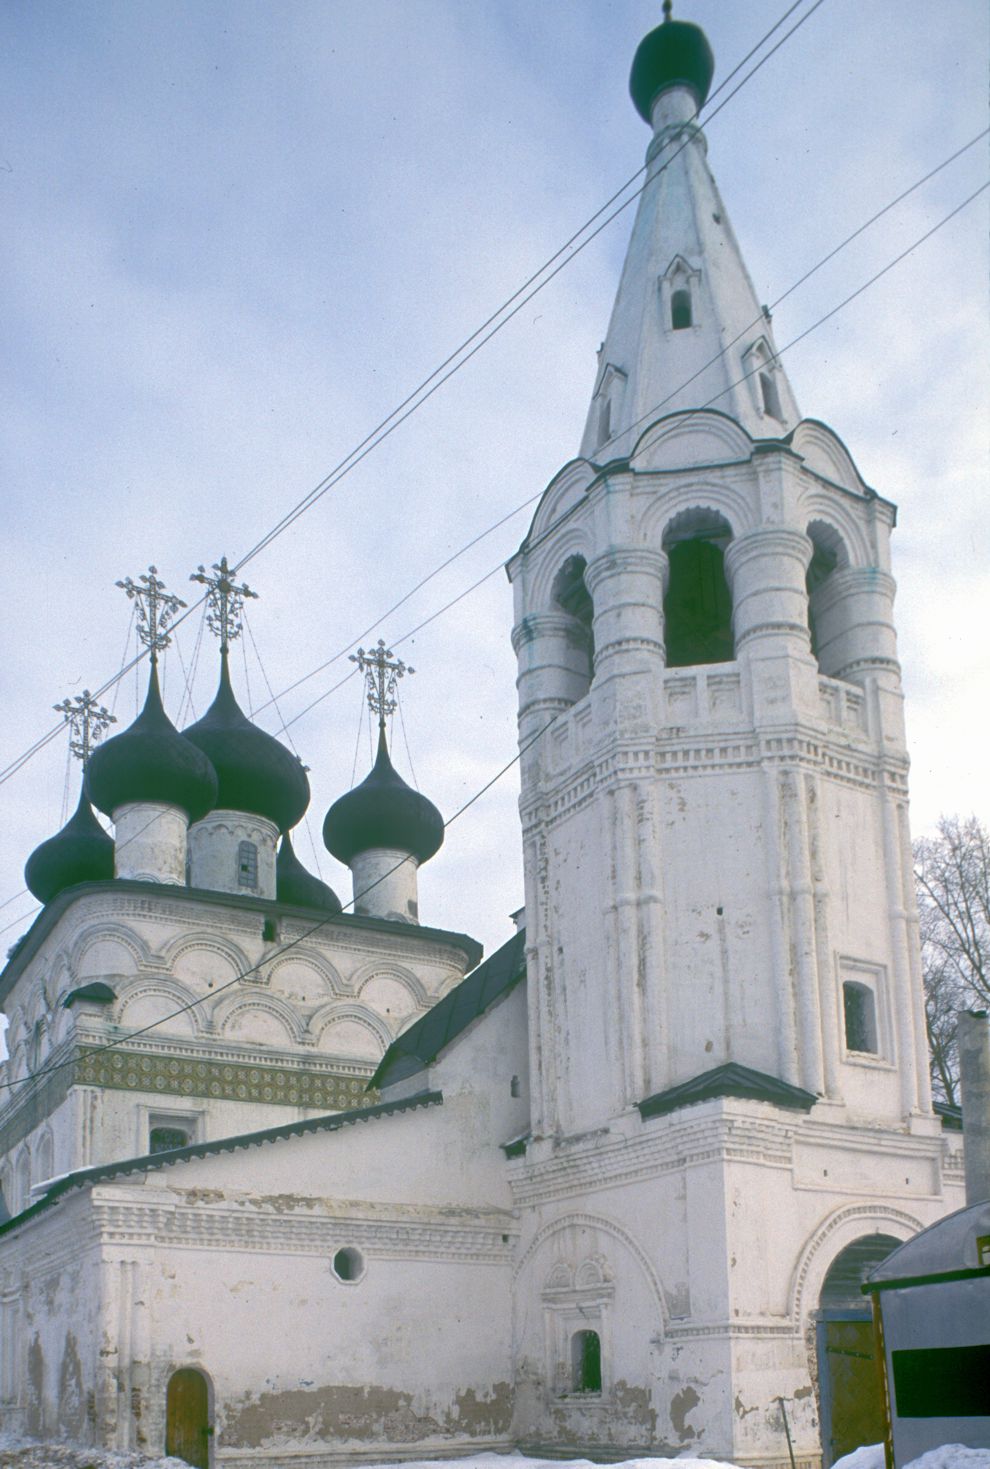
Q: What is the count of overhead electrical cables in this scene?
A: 5